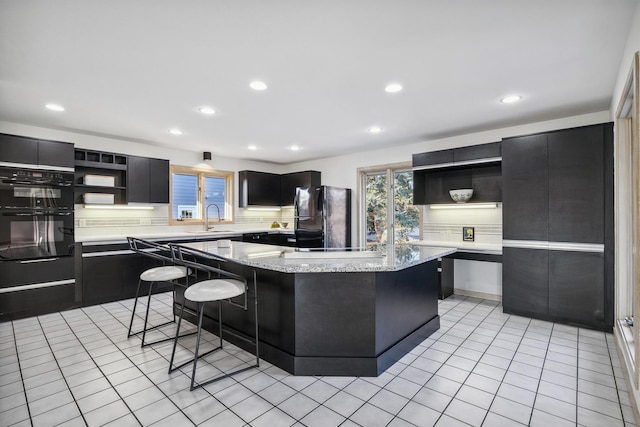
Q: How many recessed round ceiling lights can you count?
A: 9